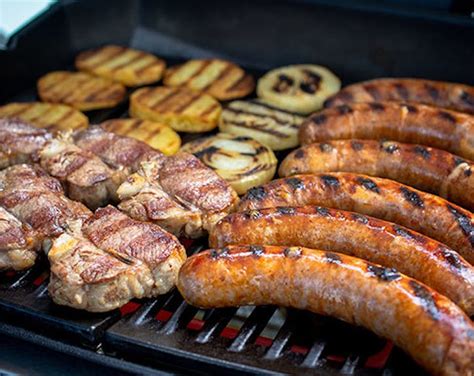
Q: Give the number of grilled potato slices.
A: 6